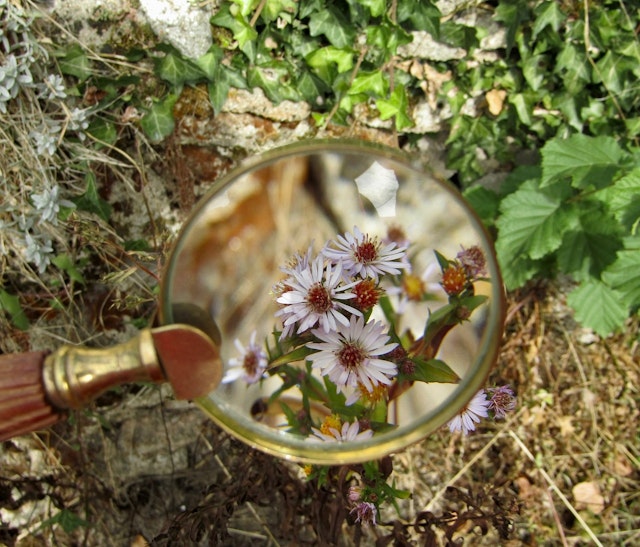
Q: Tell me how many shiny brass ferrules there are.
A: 1